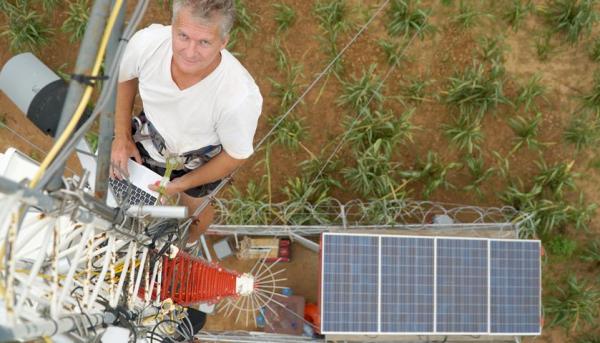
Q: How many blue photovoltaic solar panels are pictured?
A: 4